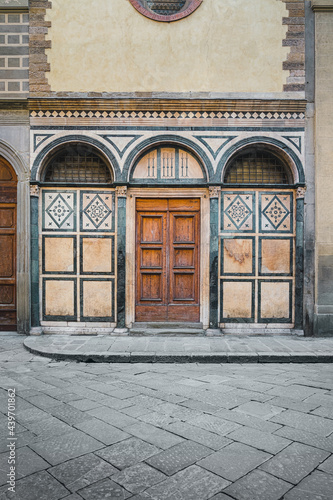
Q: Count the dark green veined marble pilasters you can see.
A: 4